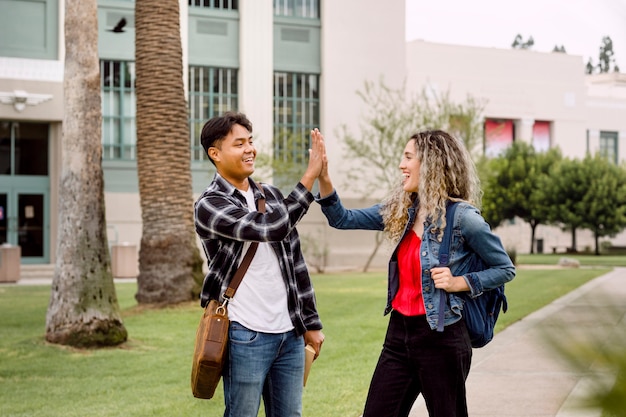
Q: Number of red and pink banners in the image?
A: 2